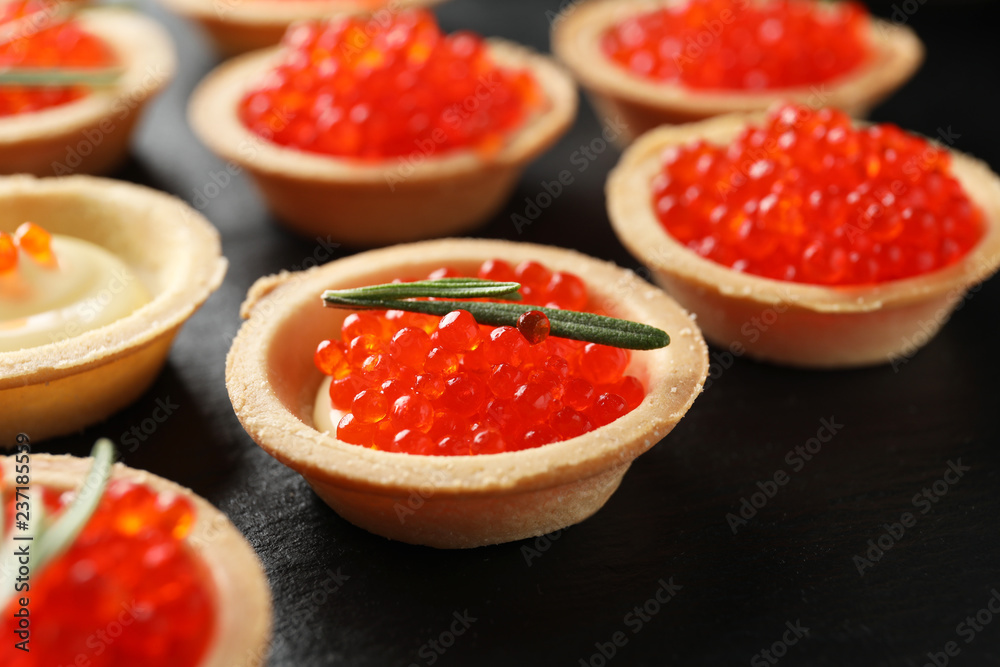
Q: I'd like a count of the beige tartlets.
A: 8